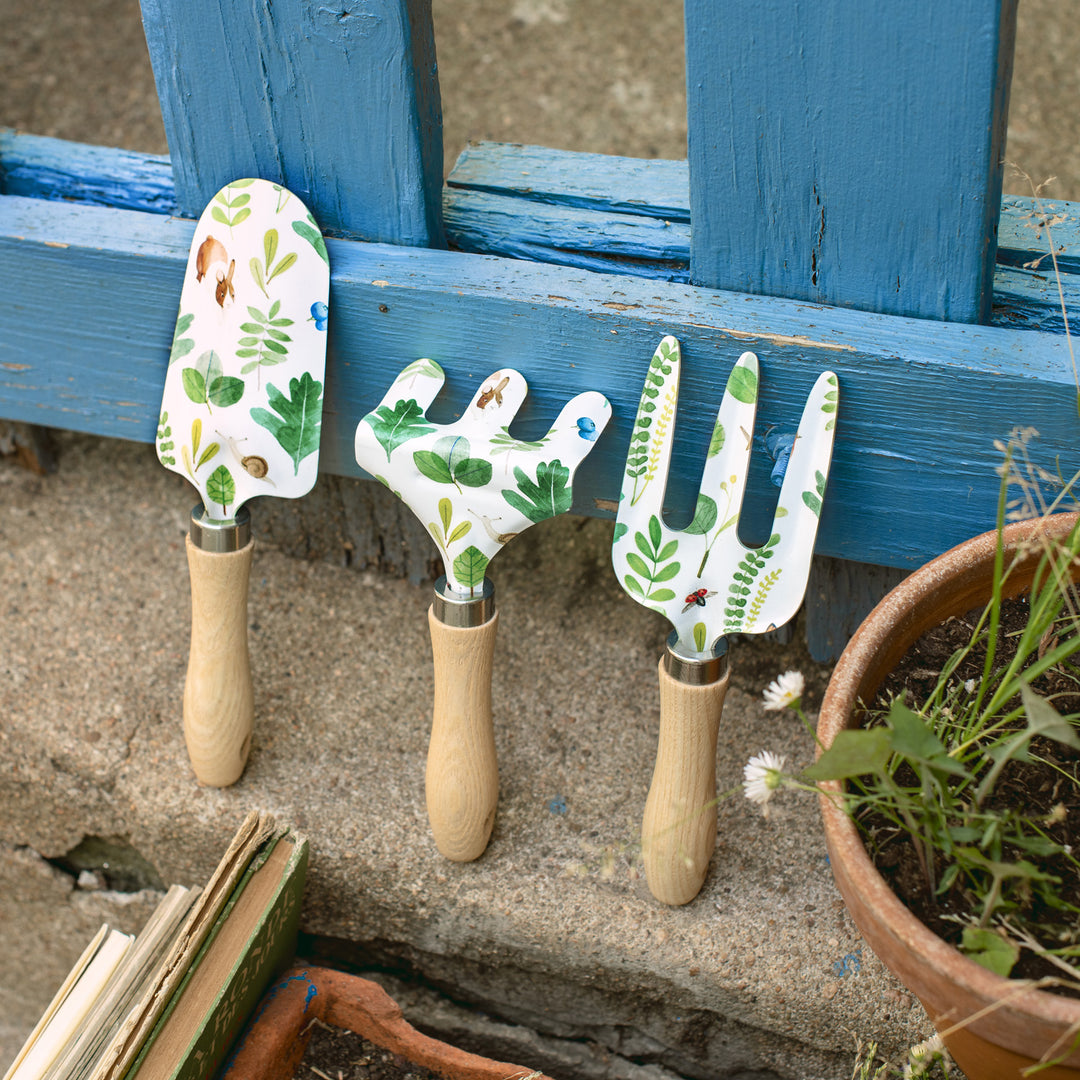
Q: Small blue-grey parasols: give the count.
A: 0